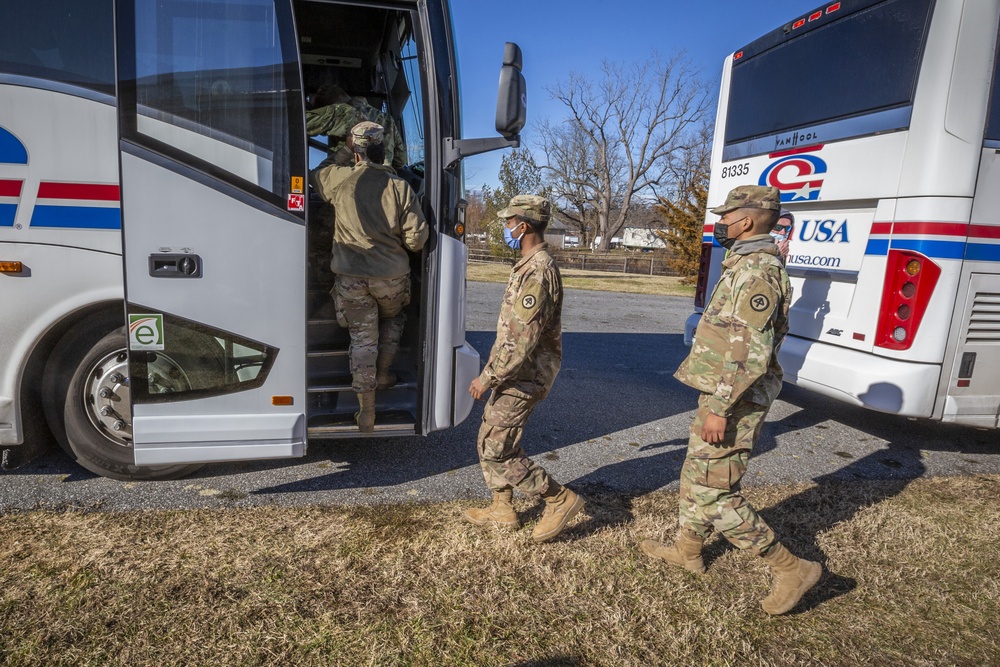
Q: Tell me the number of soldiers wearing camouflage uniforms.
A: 4